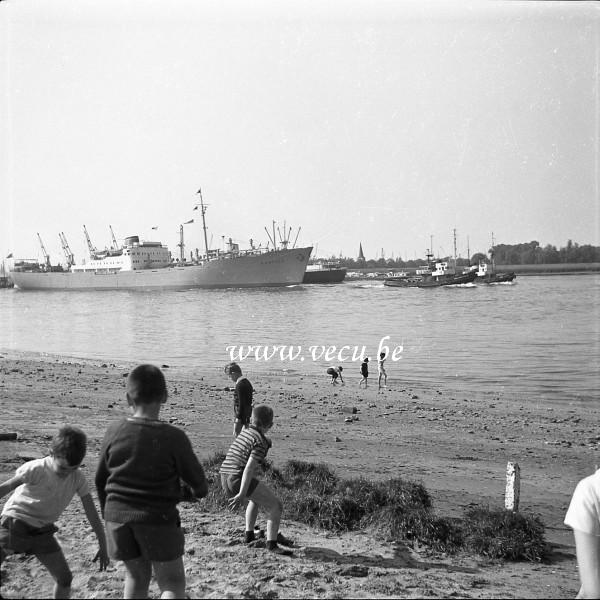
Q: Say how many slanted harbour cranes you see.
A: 5